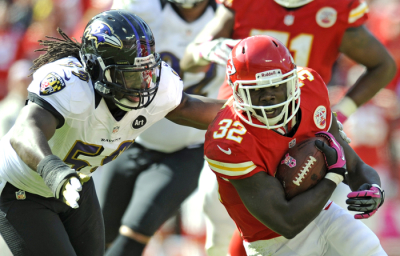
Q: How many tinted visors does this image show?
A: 1